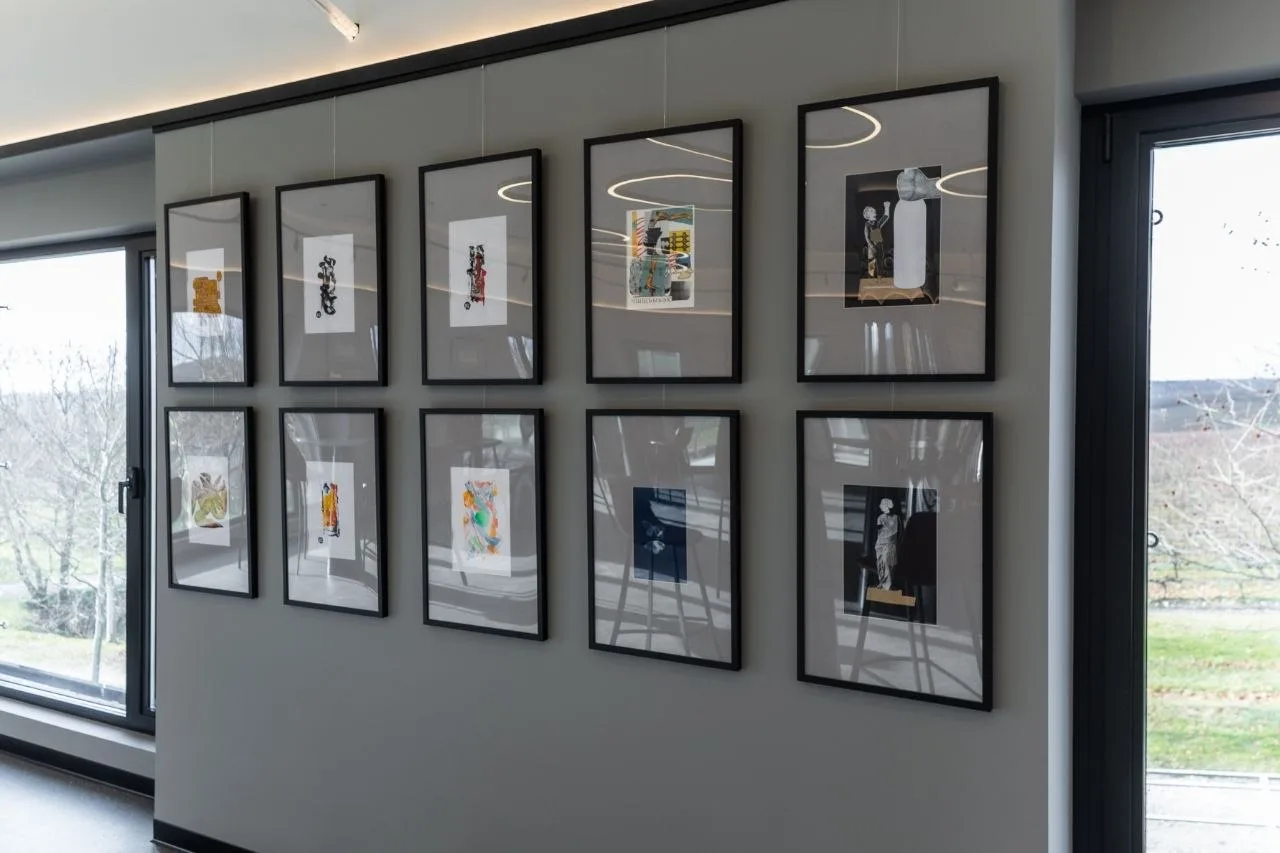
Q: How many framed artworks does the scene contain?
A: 10